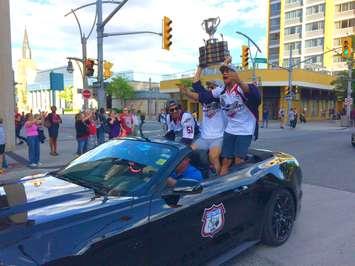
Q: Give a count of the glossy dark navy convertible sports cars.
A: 1